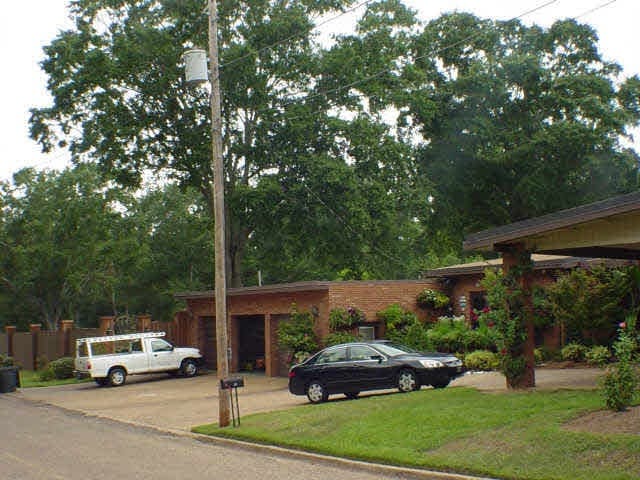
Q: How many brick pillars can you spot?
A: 6